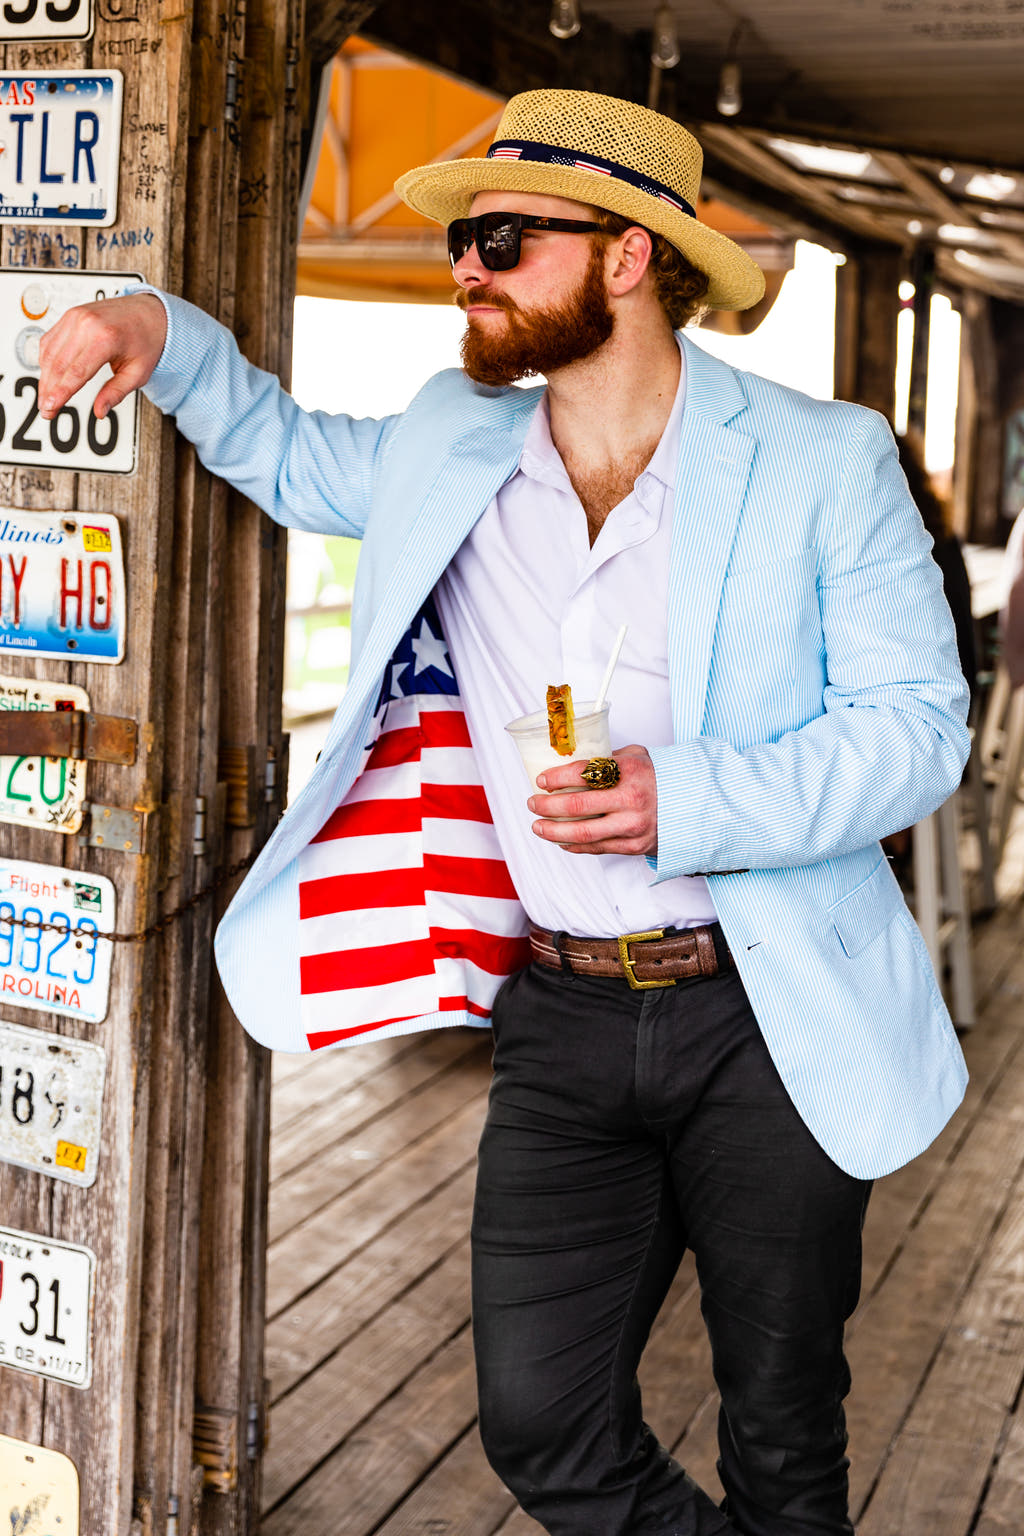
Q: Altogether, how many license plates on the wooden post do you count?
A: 9